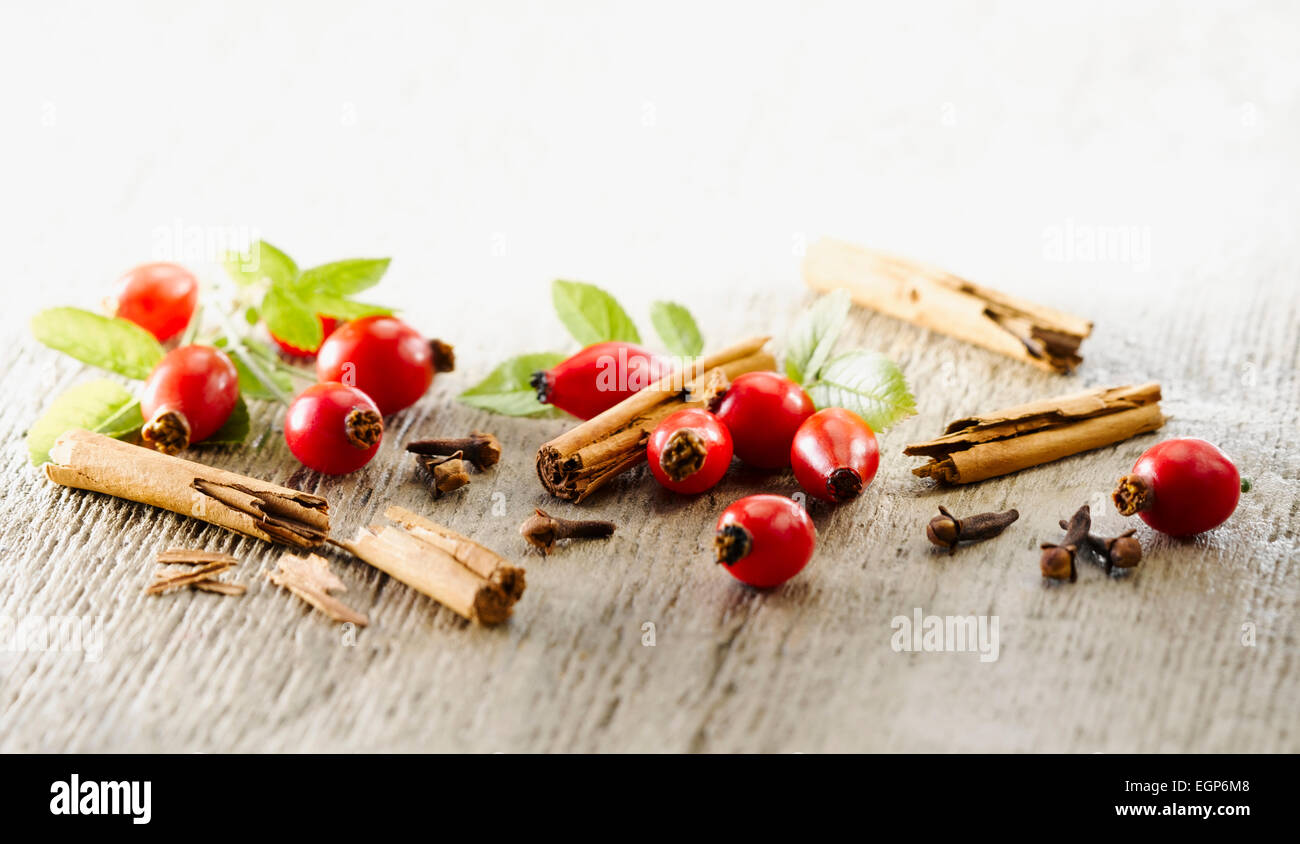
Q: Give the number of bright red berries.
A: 11